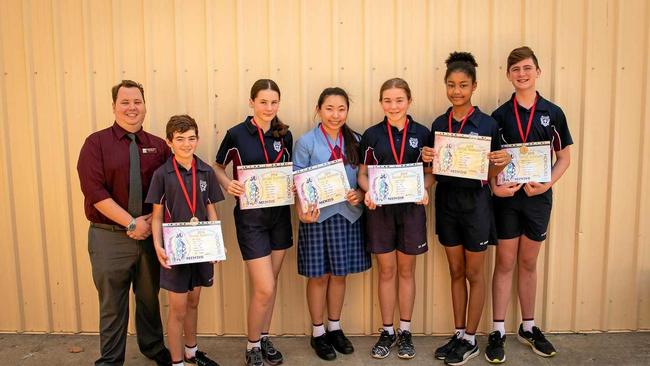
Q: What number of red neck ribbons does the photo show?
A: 6